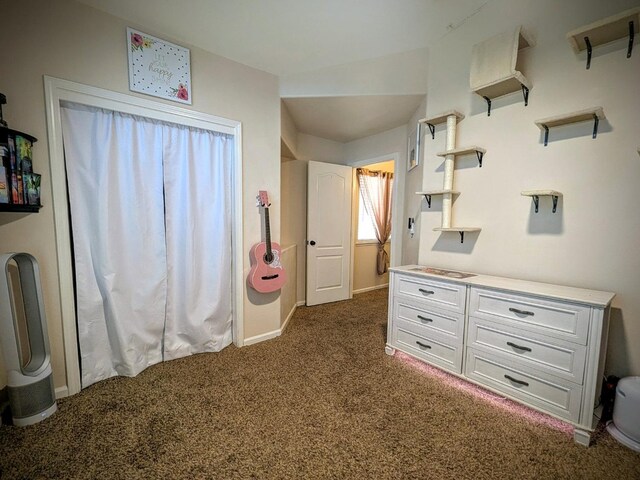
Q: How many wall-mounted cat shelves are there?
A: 8